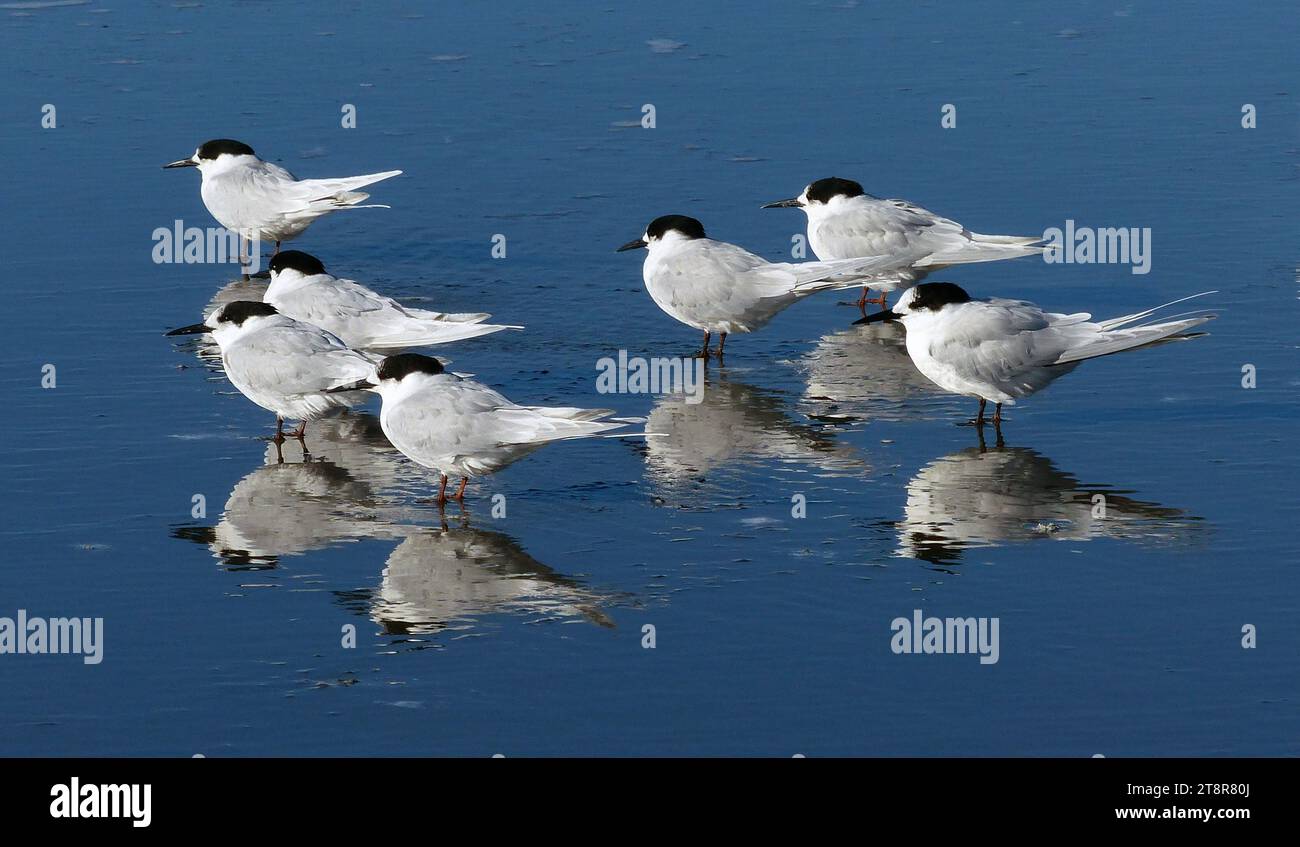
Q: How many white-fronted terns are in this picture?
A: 7